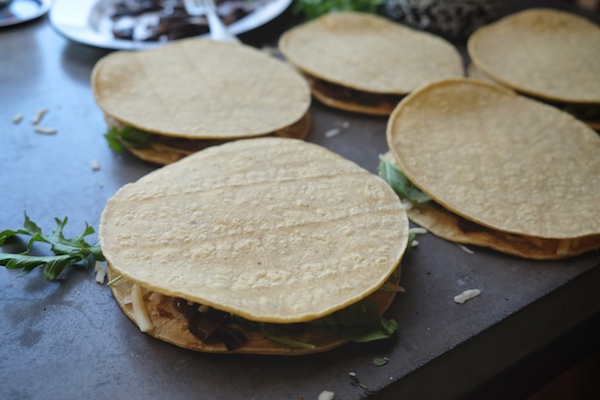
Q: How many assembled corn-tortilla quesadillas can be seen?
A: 5